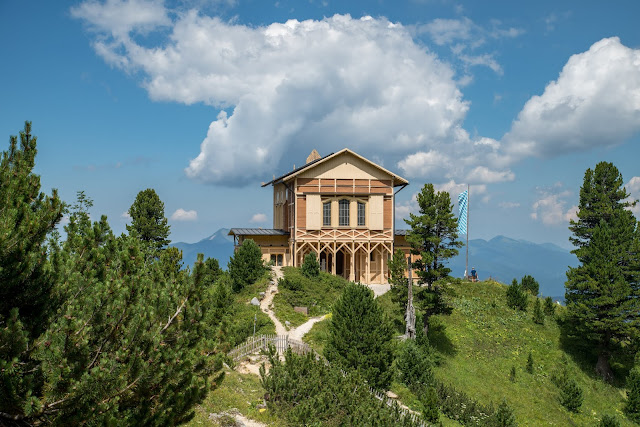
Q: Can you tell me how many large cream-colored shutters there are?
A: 2